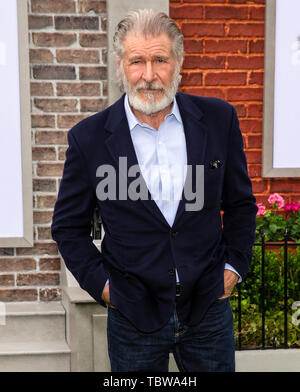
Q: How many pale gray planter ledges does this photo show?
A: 1